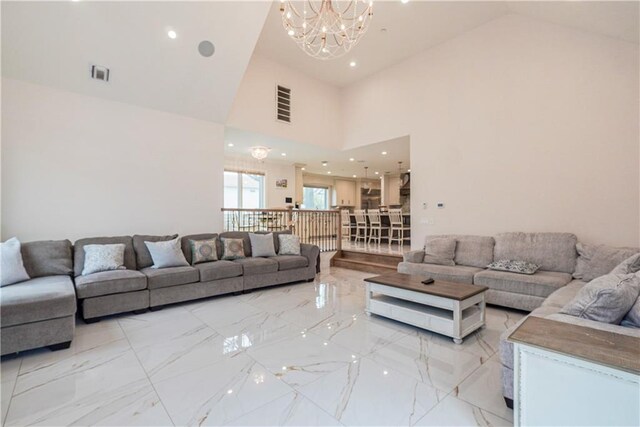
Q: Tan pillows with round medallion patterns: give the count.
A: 2